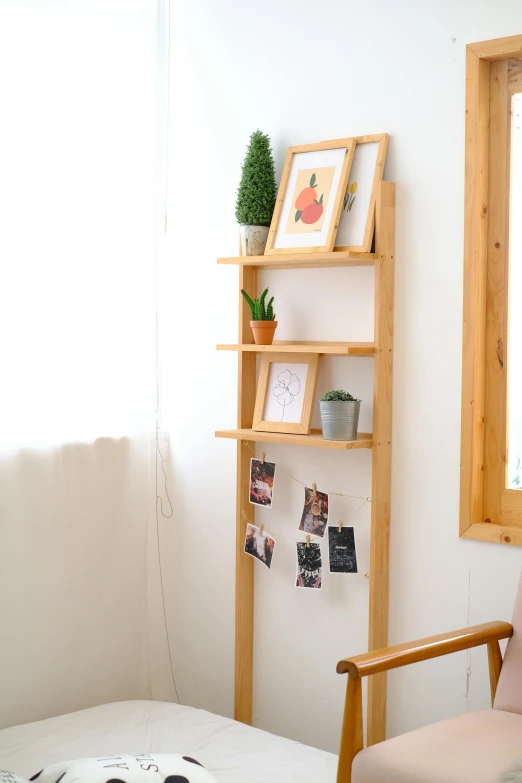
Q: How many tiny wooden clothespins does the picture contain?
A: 5